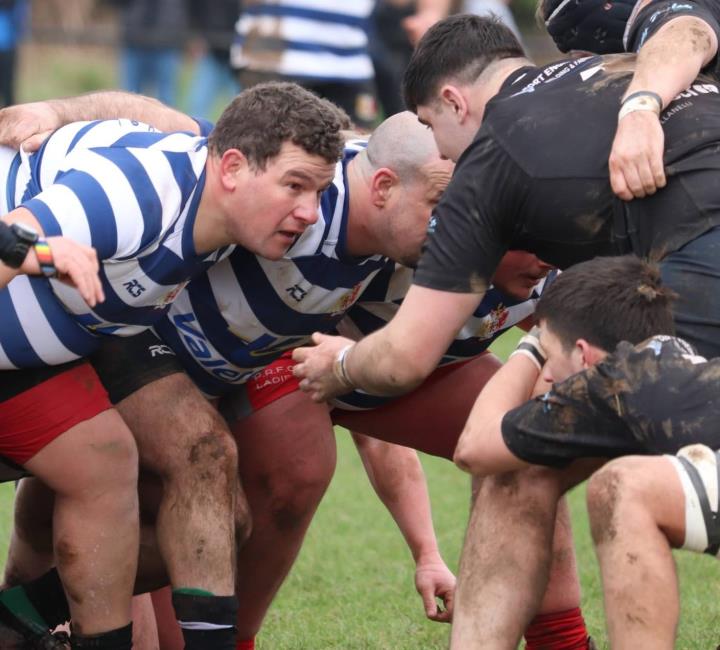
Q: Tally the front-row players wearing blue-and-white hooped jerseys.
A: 3